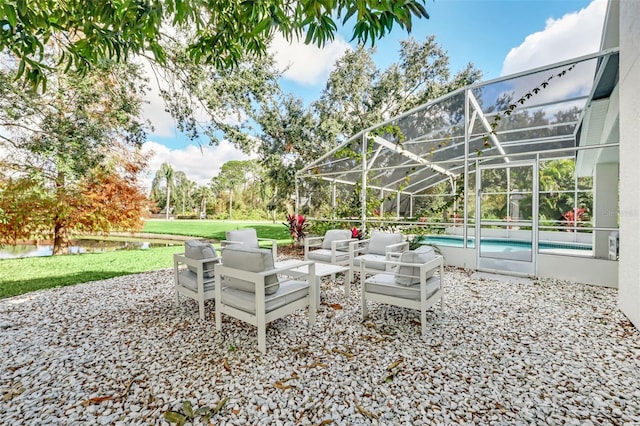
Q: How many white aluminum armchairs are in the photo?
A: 6